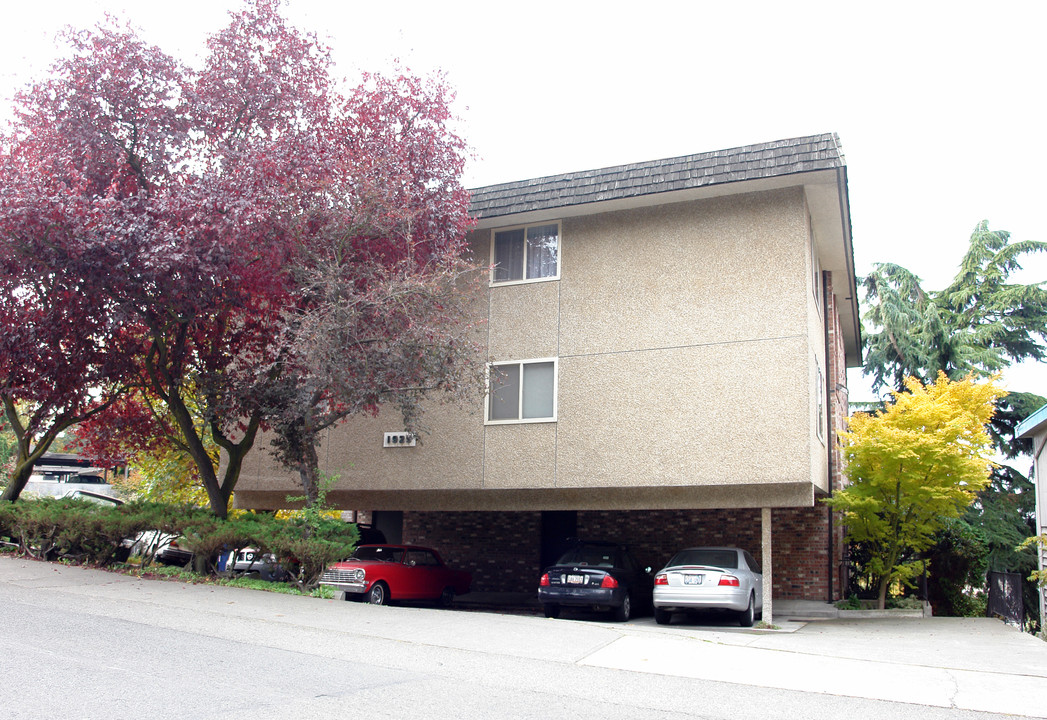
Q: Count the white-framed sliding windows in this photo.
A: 2